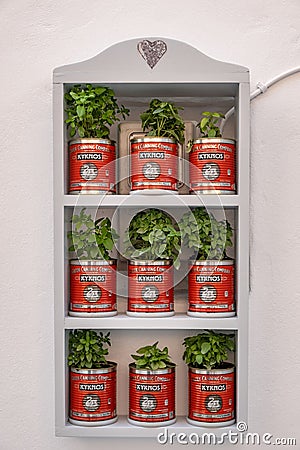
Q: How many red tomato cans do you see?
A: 9